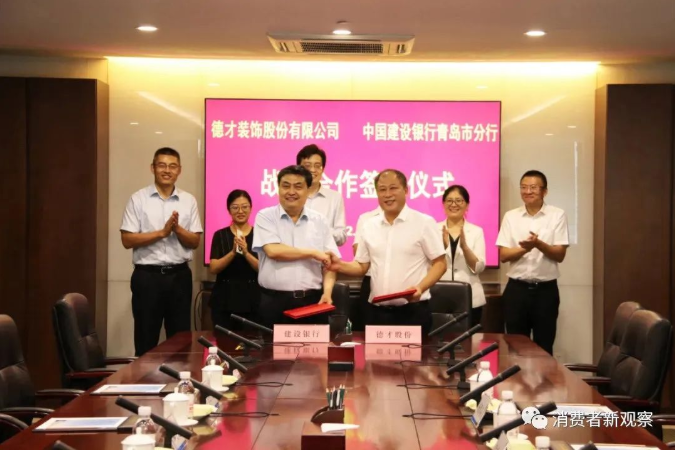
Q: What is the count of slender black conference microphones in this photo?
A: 12